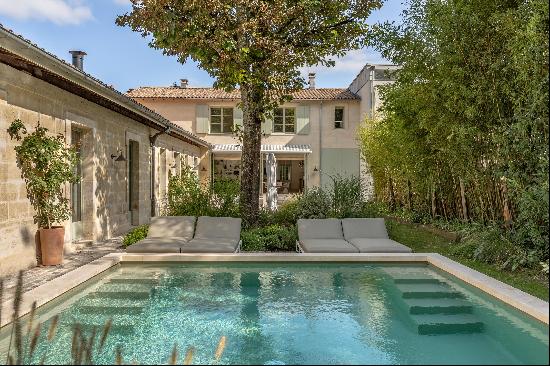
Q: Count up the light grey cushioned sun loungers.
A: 4